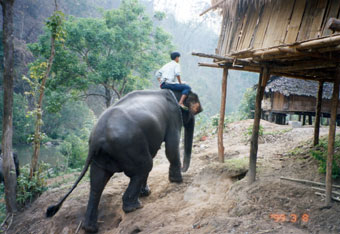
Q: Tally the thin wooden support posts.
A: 4